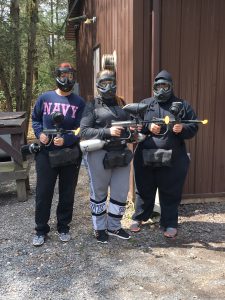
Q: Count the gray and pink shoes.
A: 2